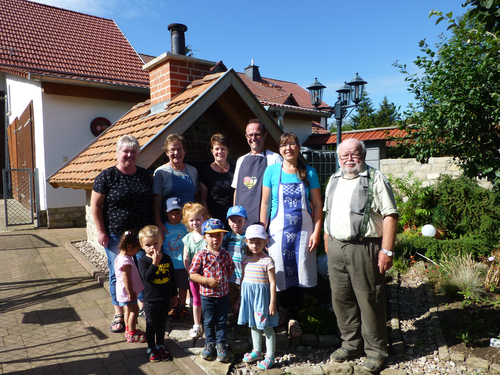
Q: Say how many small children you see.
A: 7